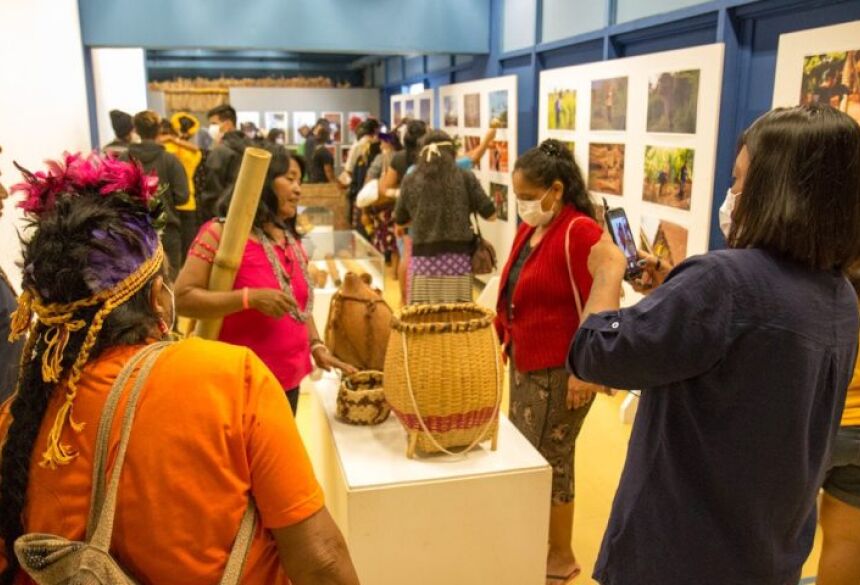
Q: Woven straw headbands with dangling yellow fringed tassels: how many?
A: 1